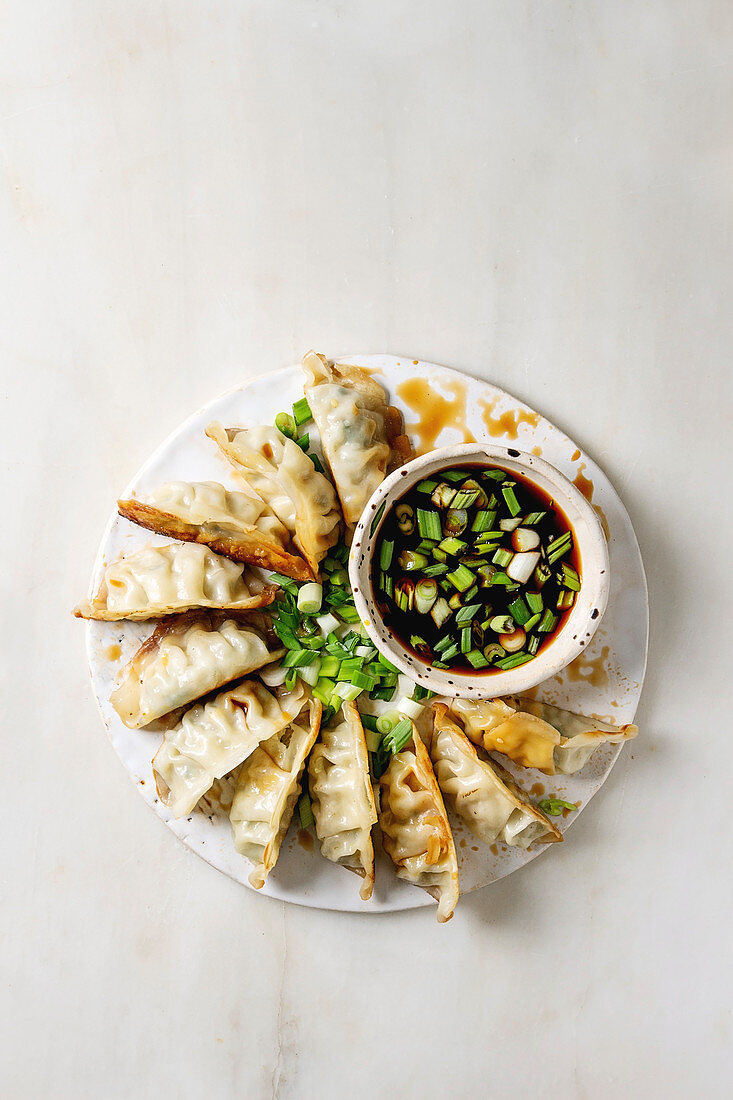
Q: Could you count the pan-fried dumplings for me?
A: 11